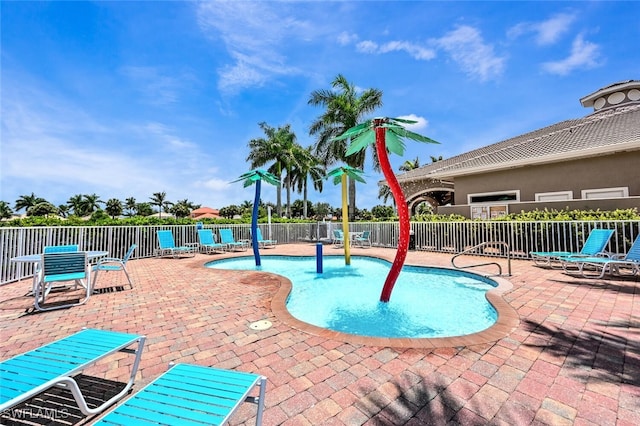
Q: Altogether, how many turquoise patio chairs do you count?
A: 13